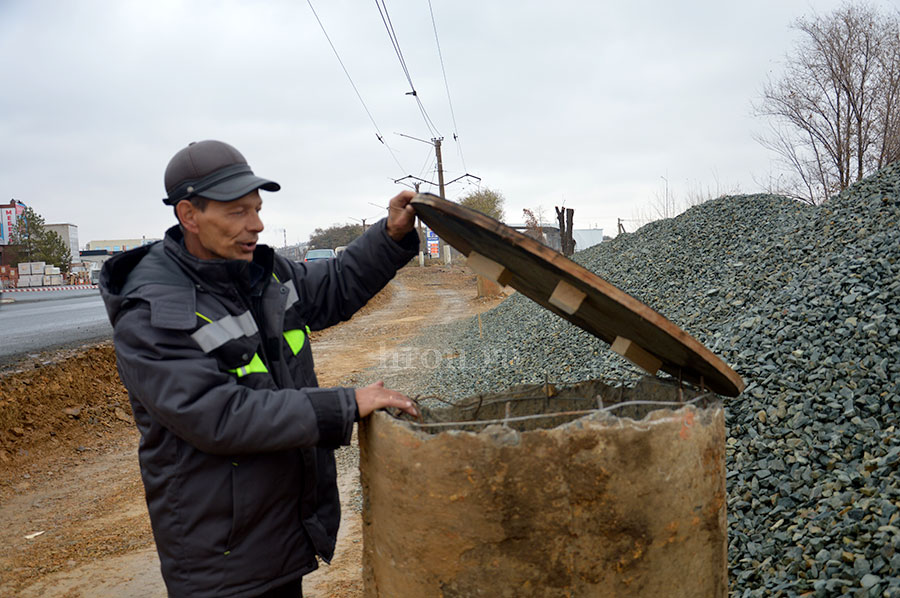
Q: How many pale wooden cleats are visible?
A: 3